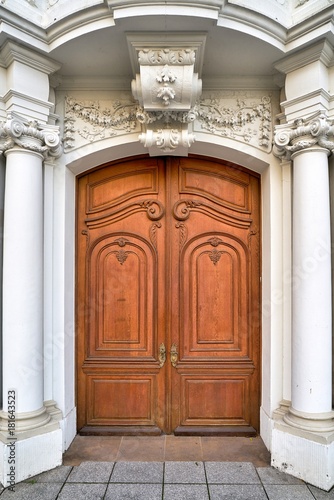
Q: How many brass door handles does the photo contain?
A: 2